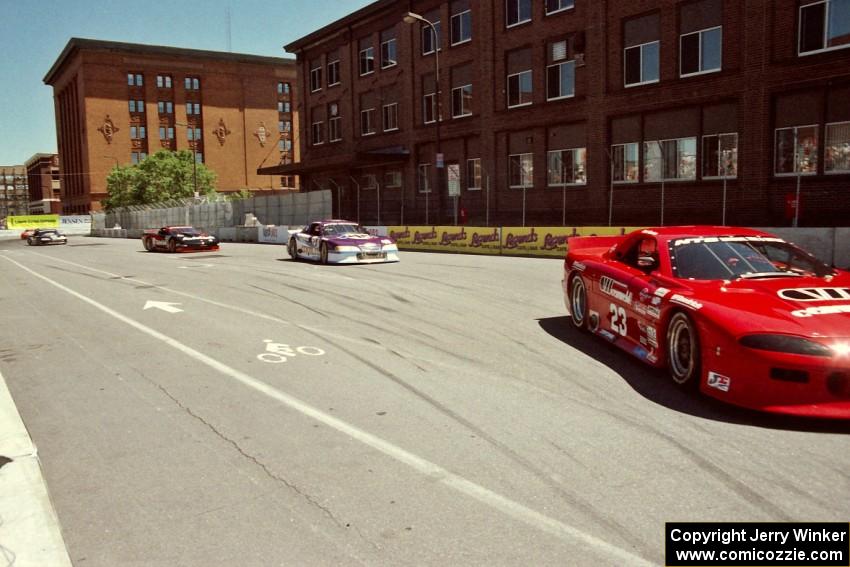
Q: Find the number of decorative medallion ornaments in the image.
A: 3